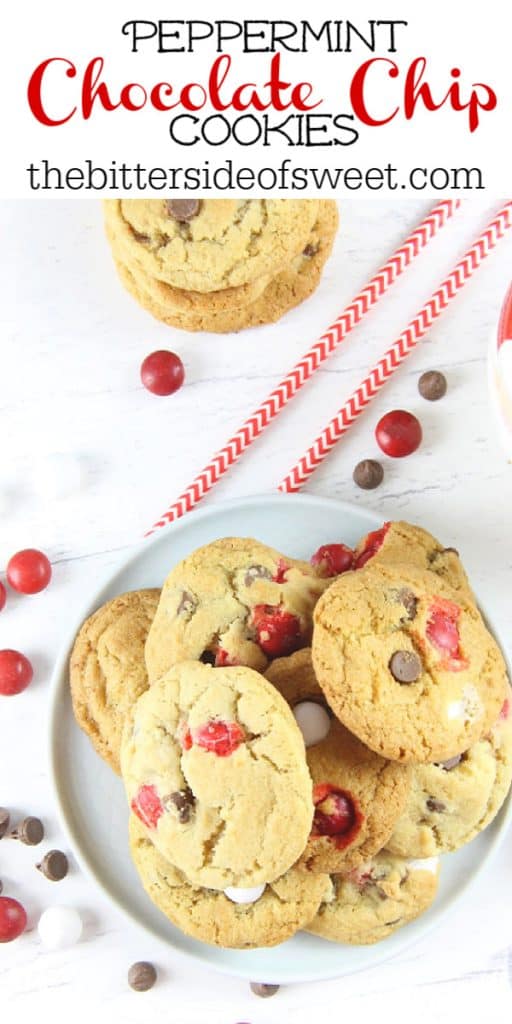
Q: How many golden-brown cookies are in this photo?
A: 12